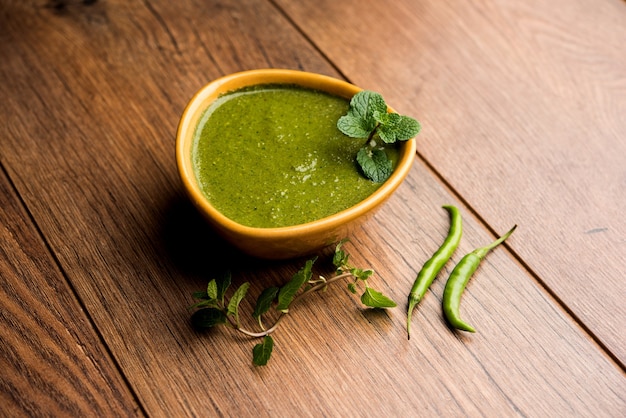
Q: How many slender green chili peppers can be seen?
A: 2